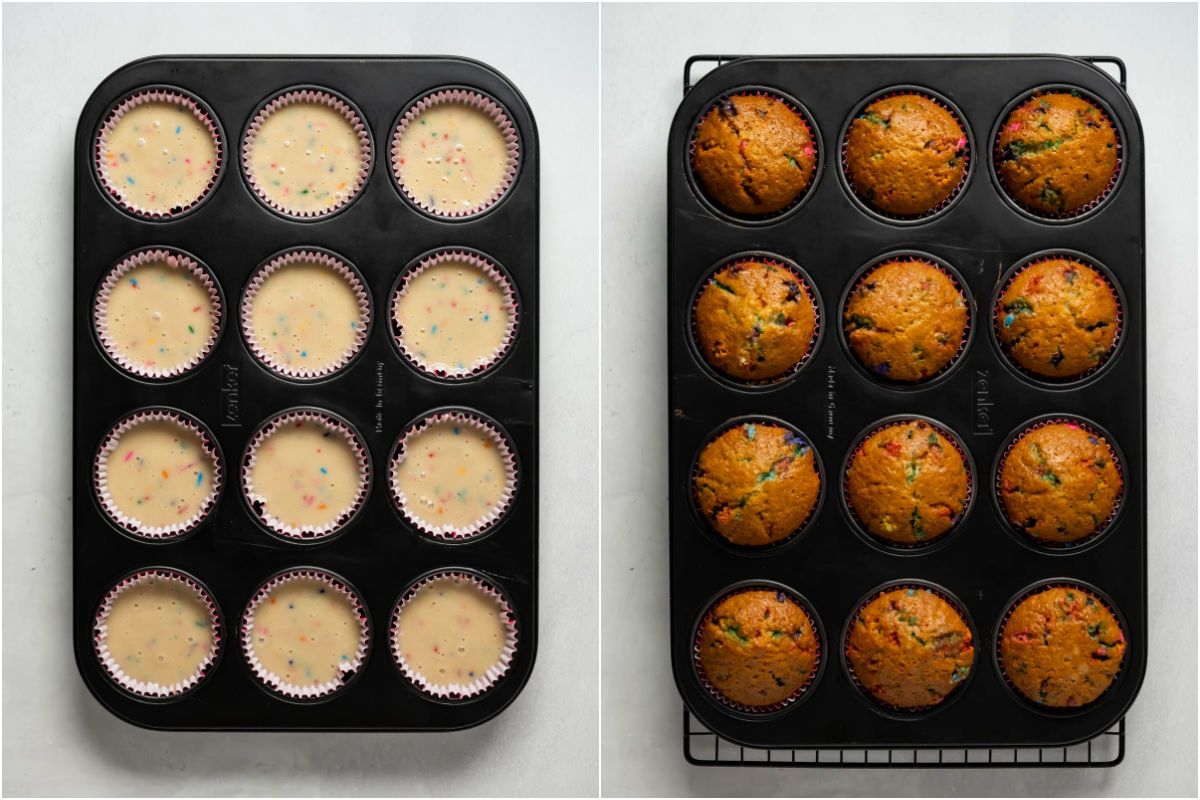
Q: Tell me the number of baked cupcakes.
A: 12